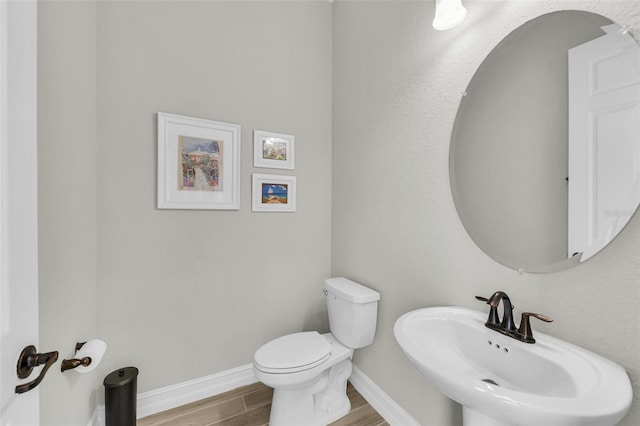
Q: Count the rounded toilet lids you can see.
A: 1